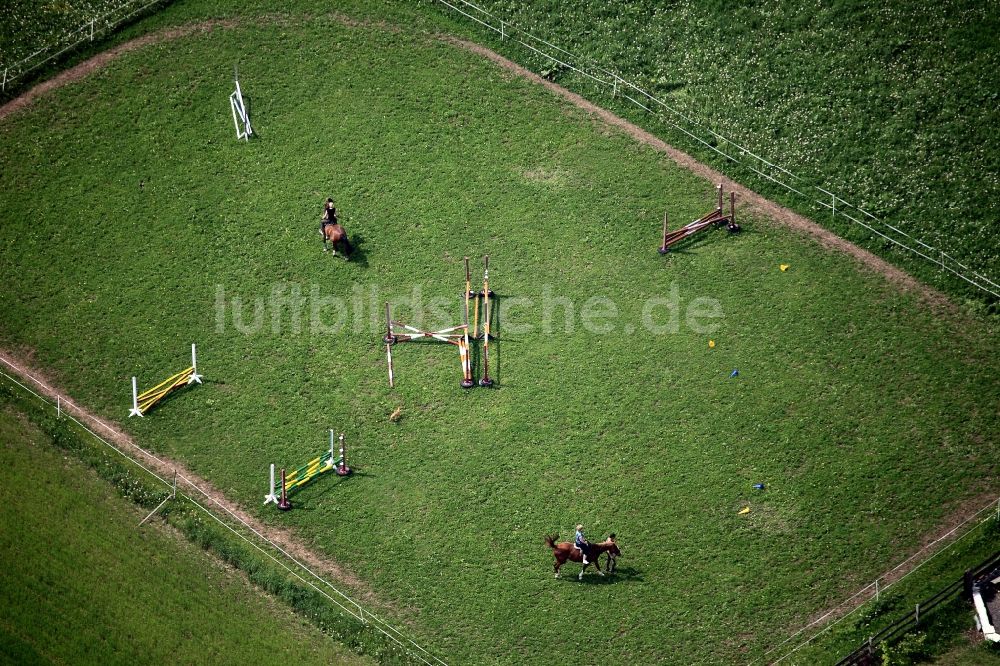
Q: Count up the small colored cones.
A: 5